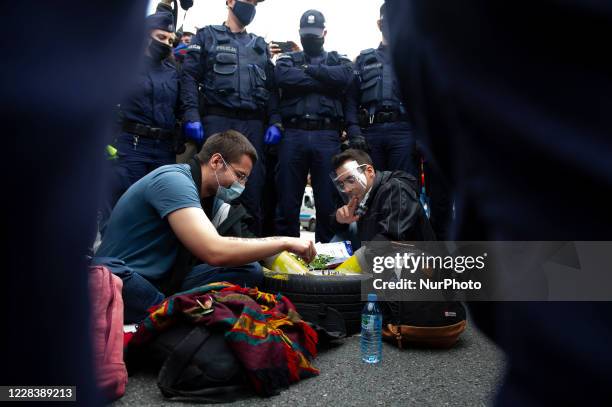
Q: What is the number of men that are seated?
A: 2